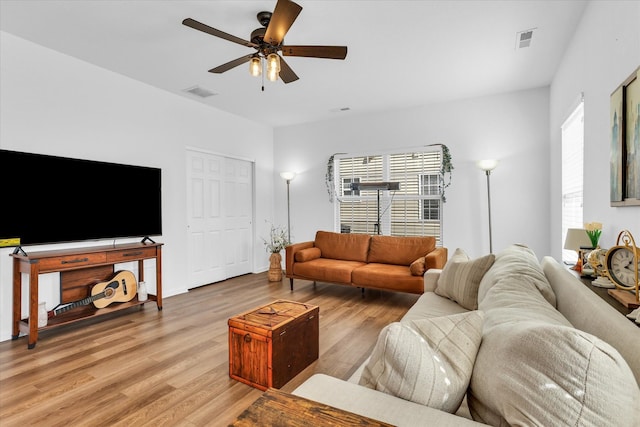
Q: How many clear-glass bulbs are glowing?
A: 3